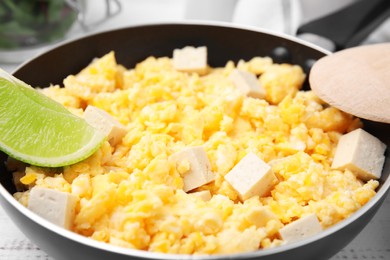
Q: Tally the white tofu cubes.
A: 8